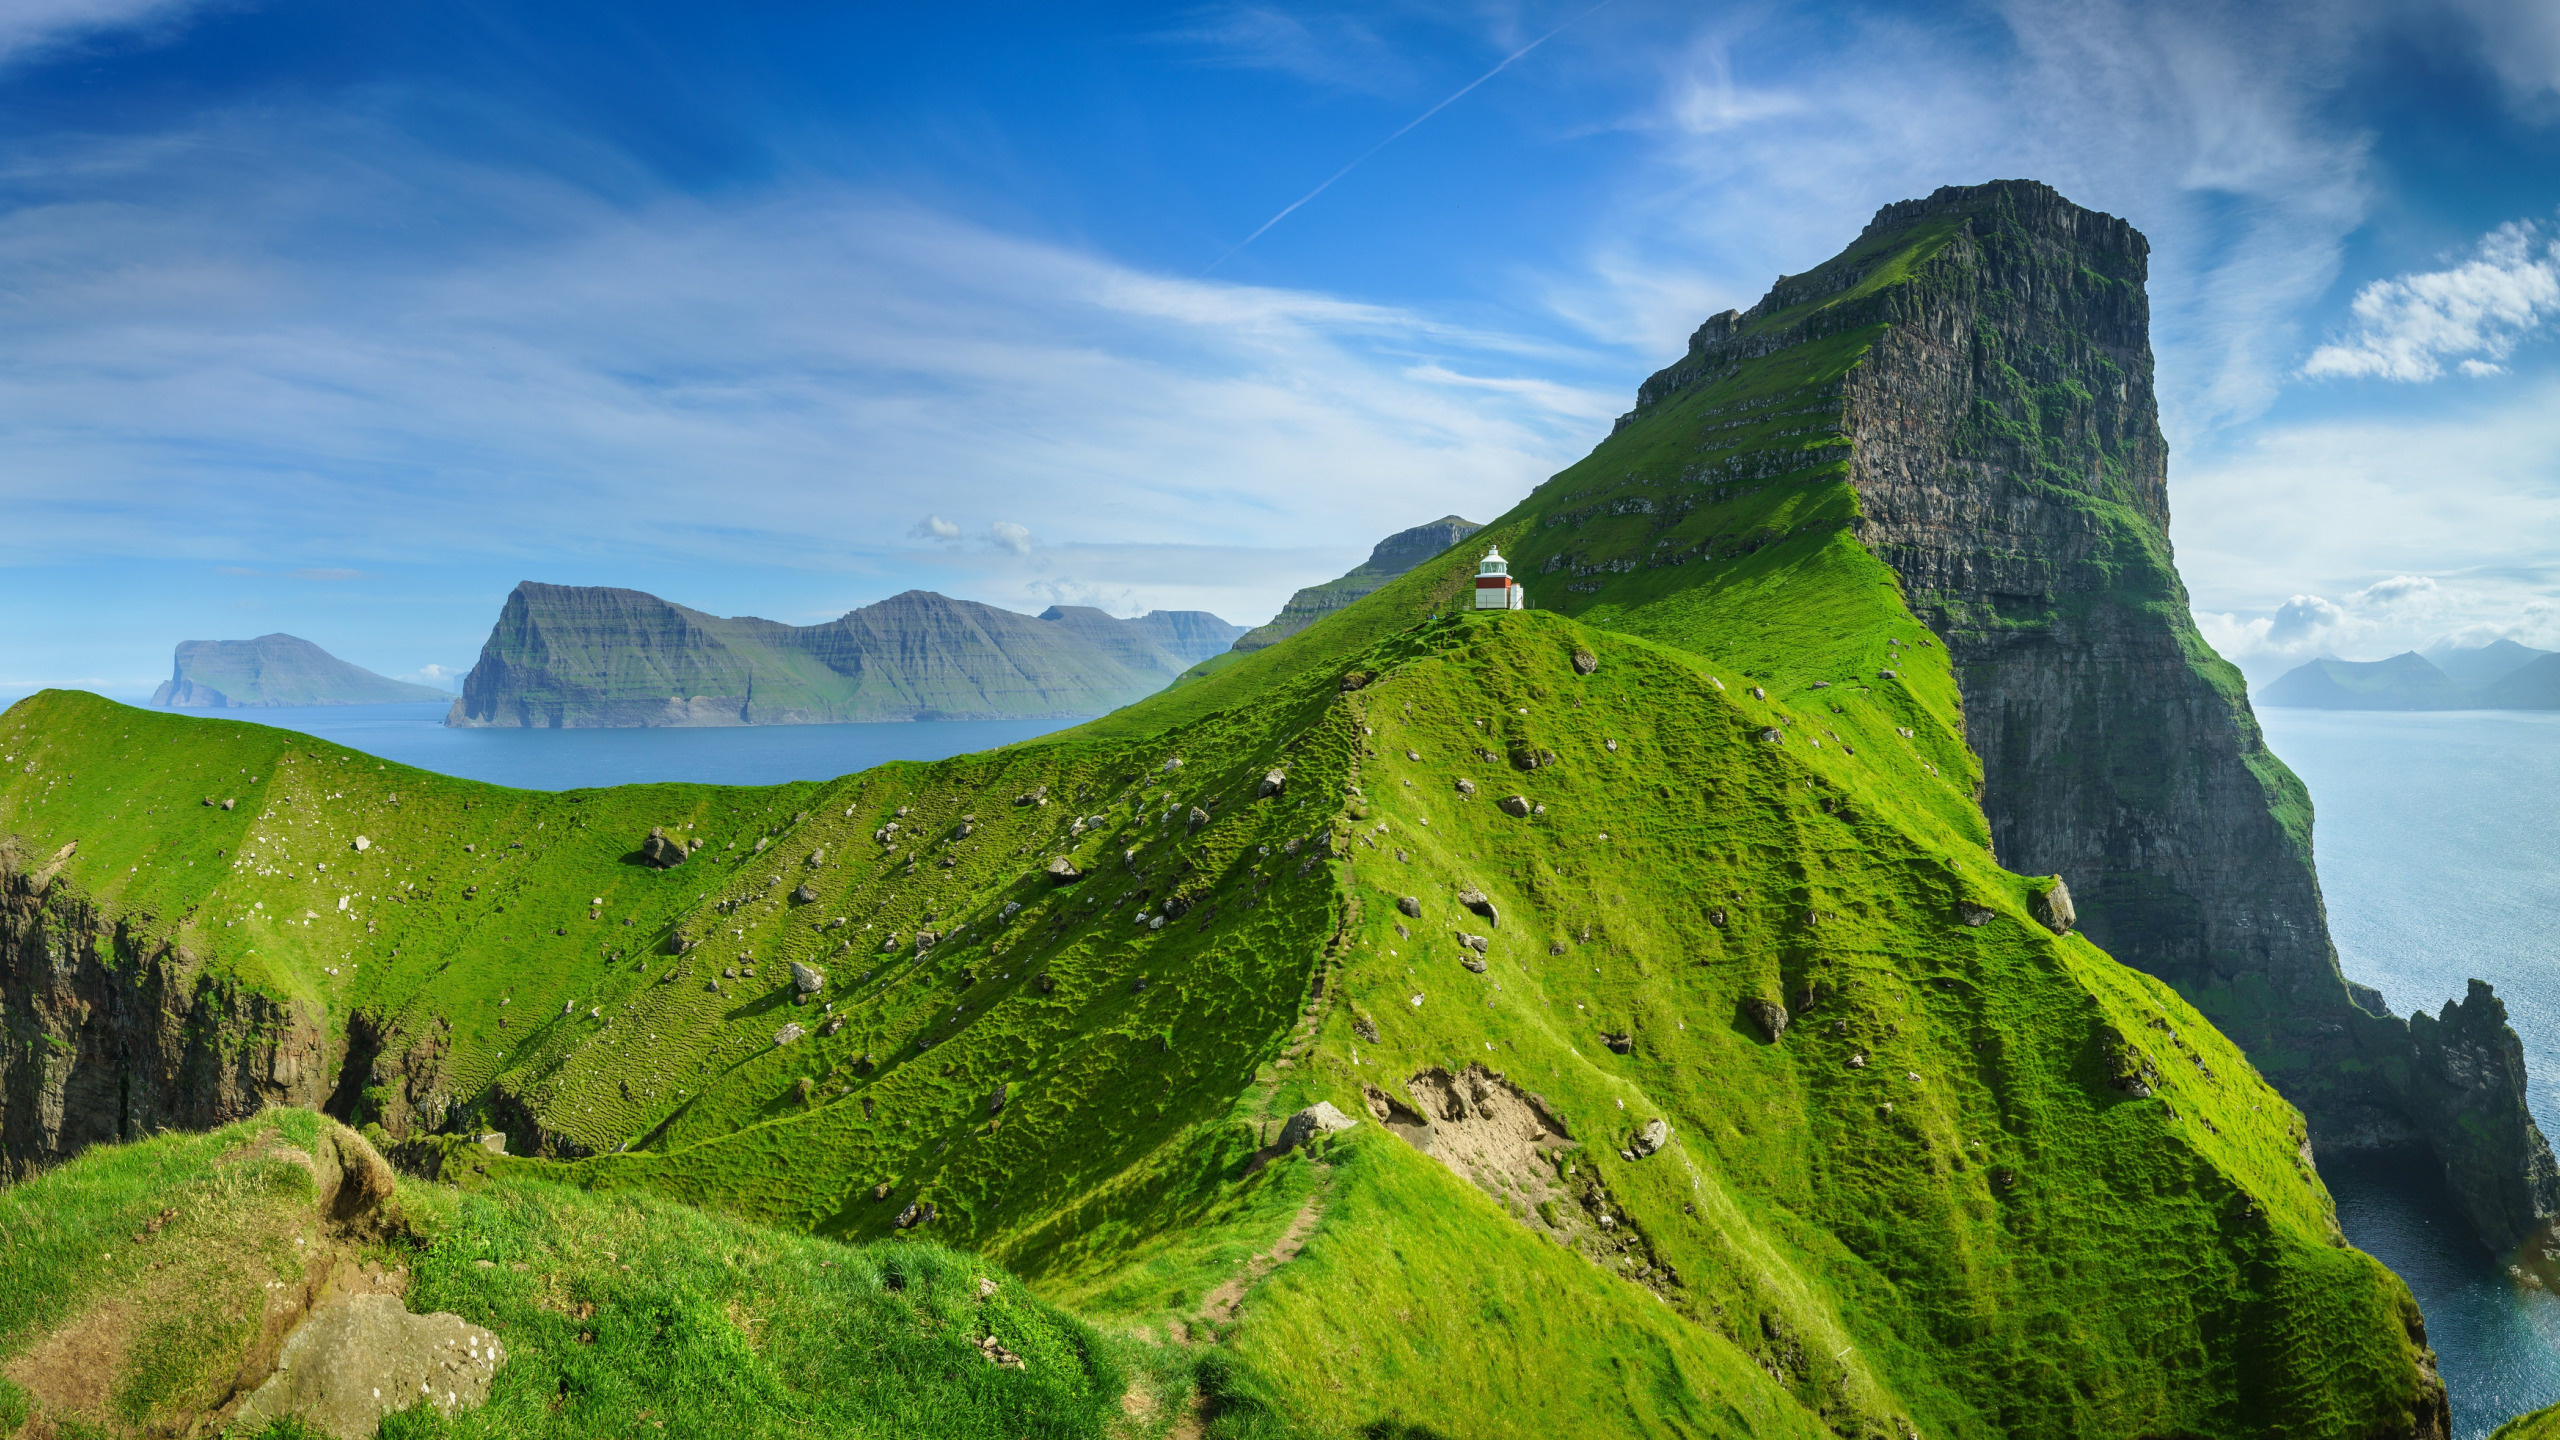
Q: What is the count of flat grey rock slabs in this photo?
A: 1